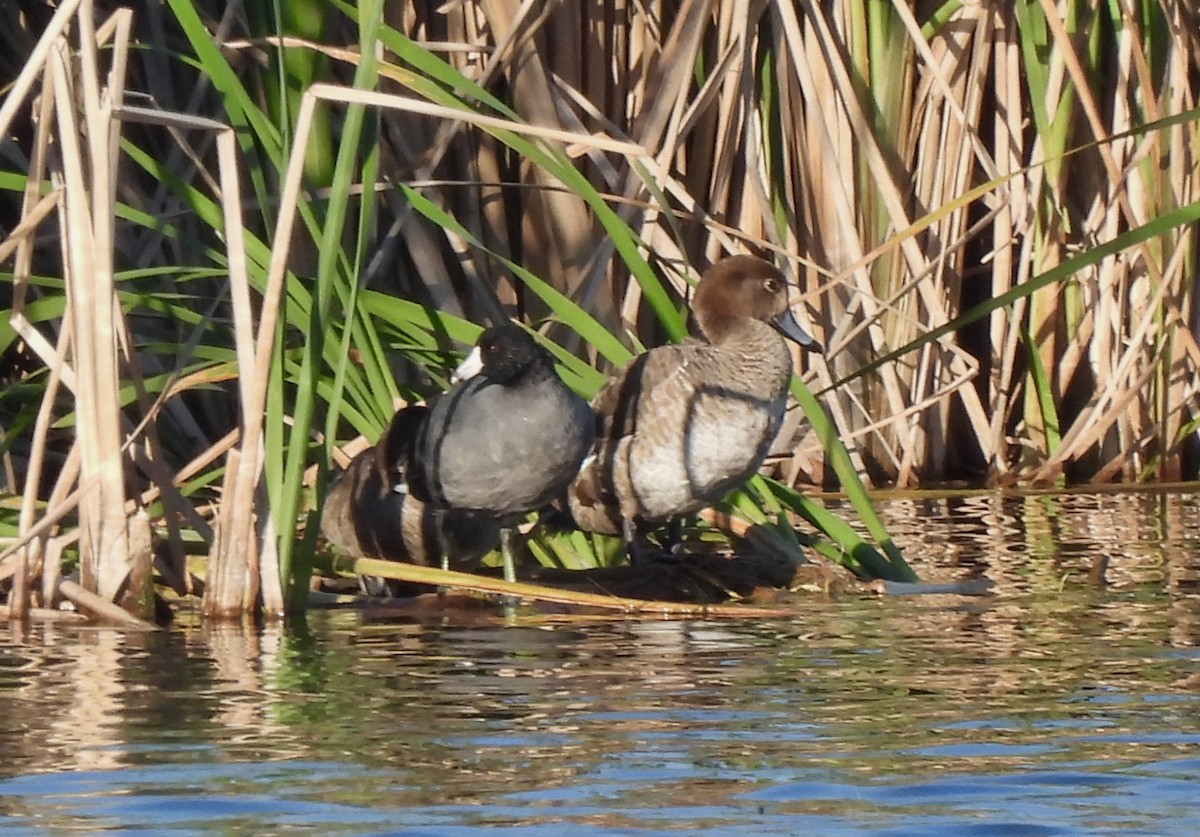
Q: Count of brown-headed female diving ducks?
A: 1